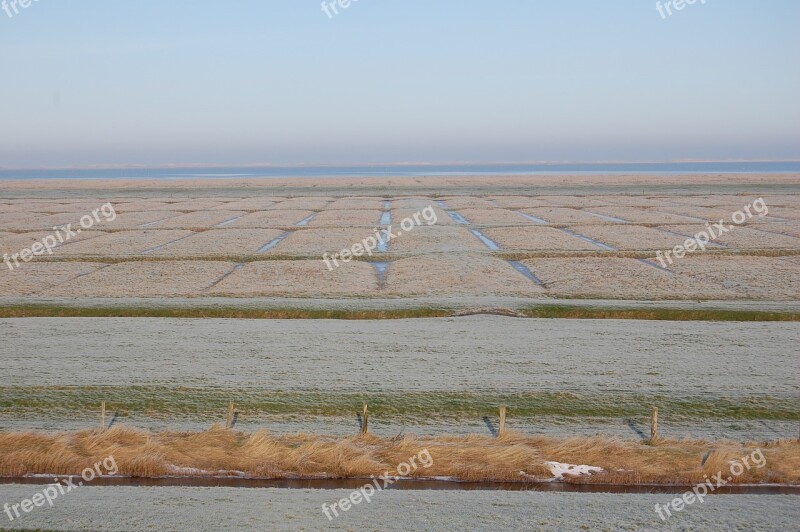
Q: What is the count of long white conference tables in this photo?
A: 0